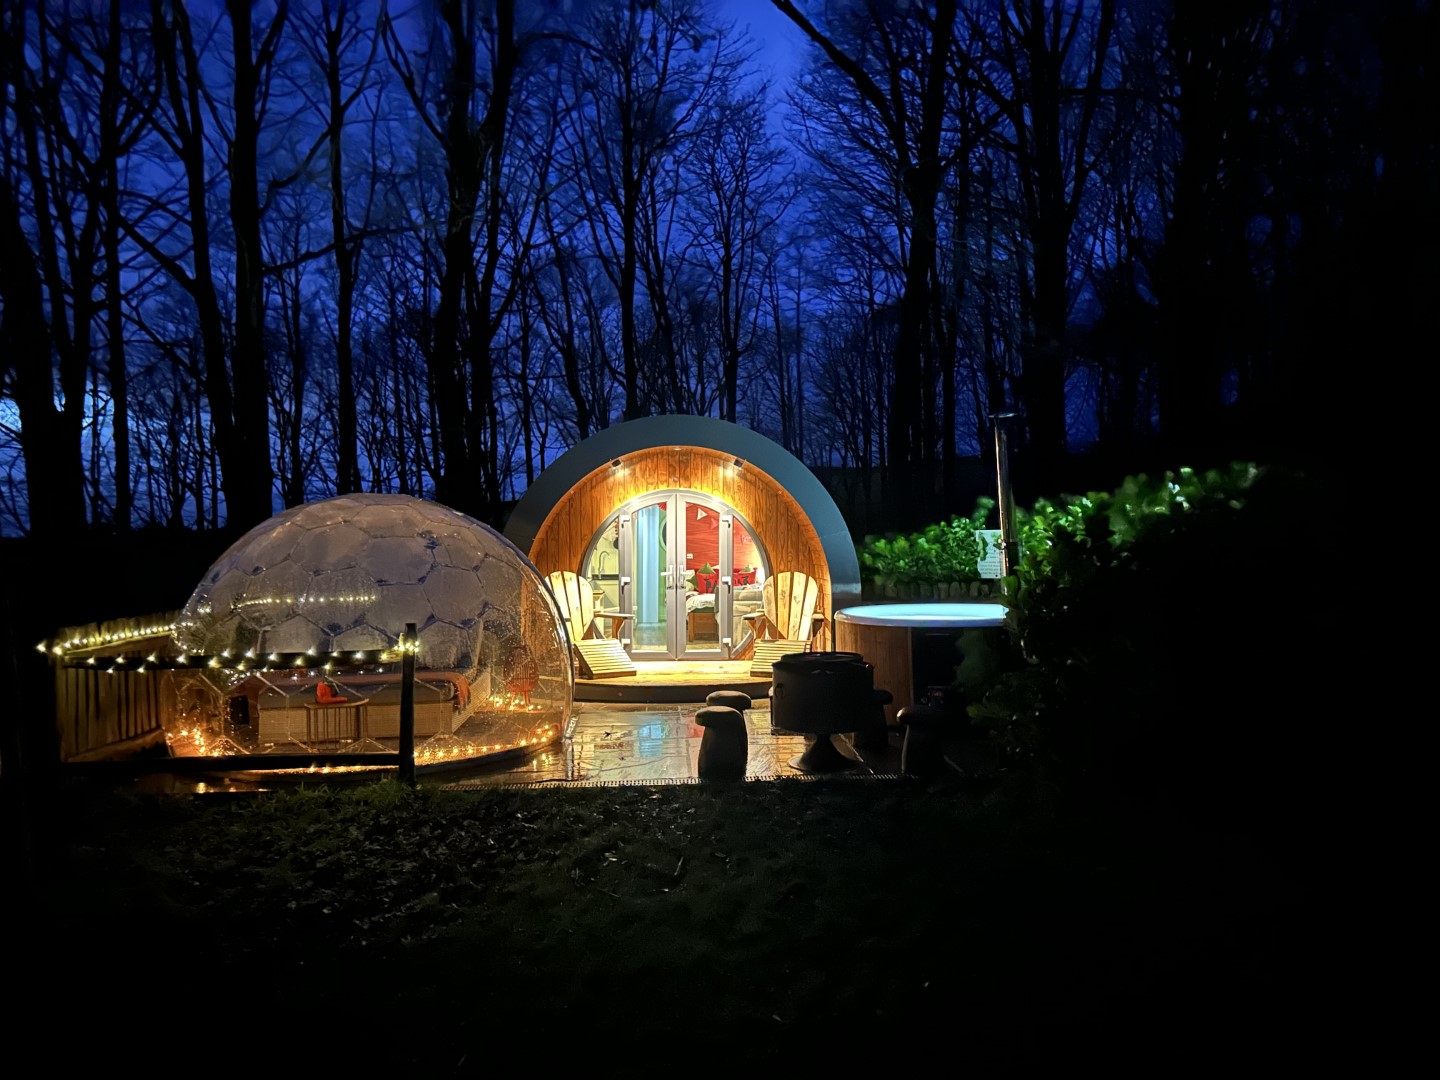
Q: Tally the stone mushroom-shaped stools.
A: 4